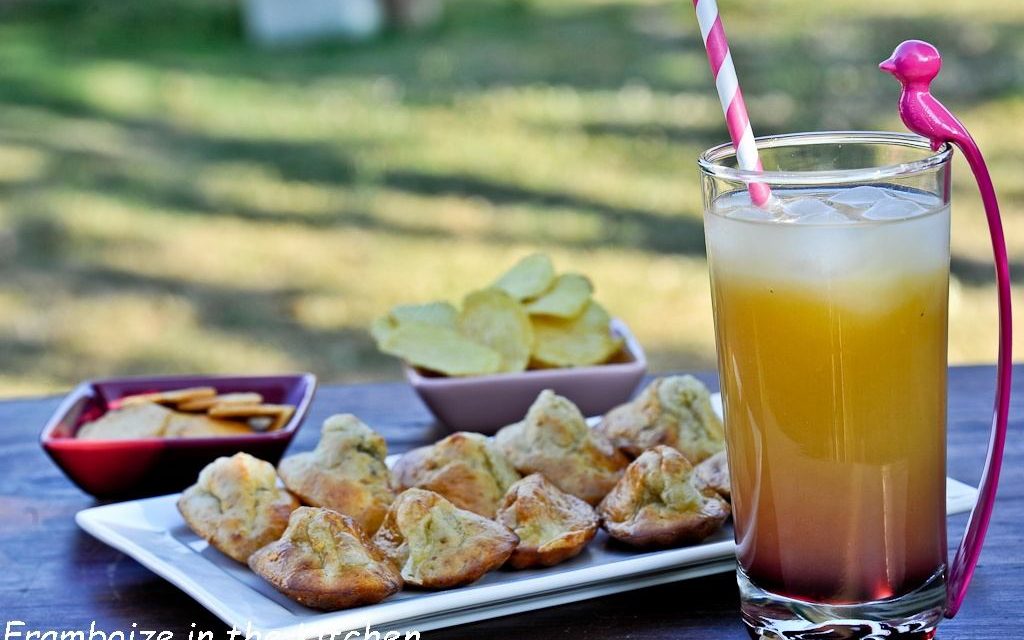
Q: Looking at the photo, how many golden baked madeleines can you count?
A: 10